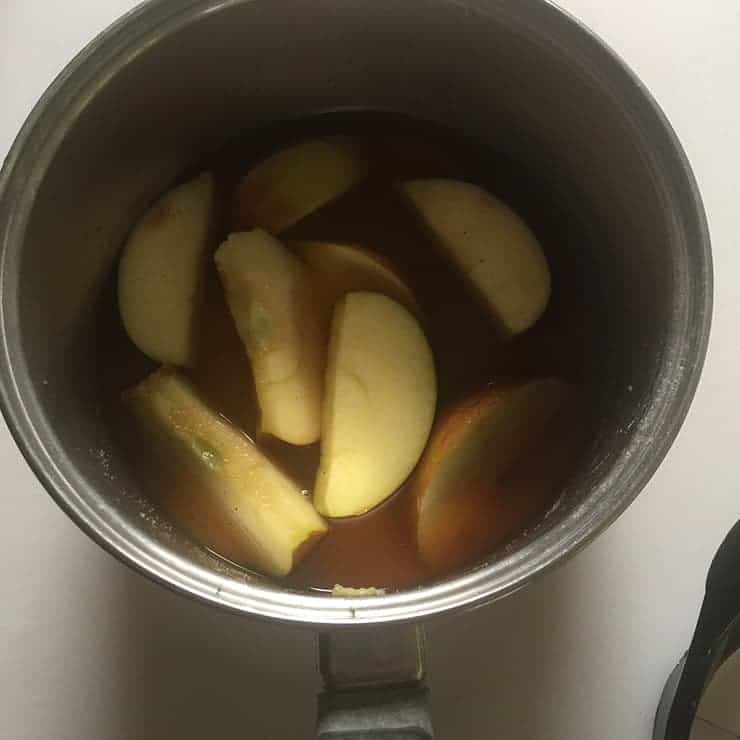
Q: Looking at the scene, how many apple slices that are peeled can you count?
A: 0